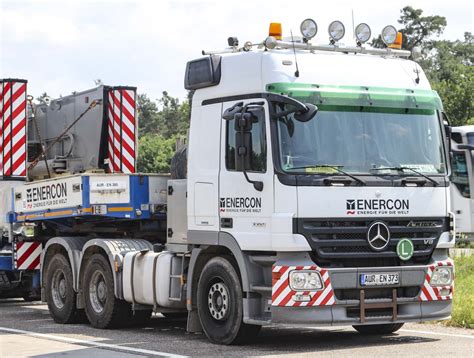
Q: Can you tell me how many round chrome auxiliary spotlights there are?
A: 4